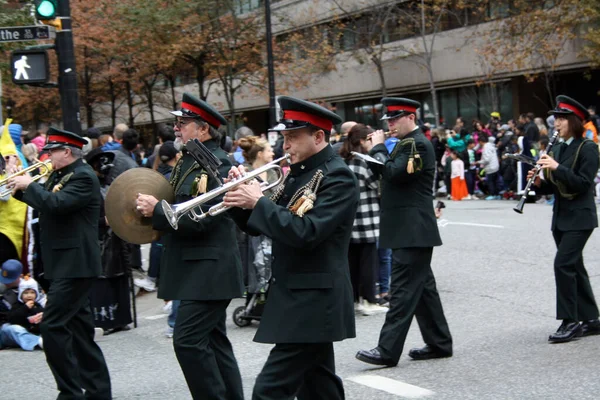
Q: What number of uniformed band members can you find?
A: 5